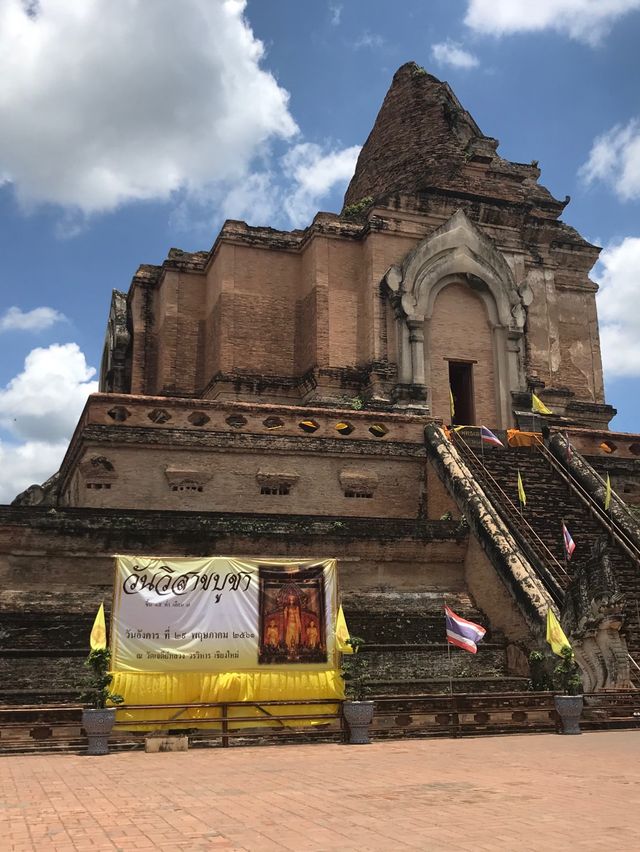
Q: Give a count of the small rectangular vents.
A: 4